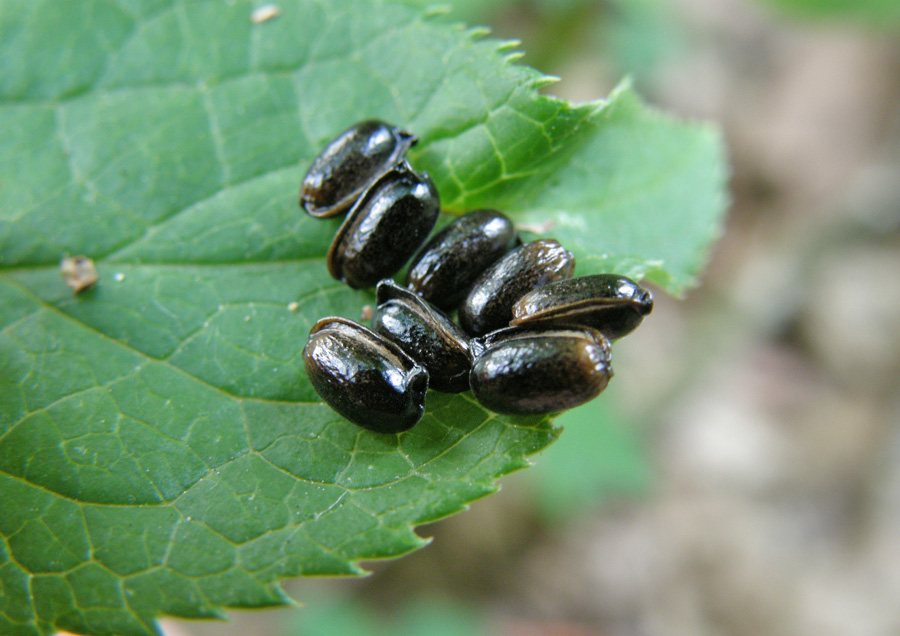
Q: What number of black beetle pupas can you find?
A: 8